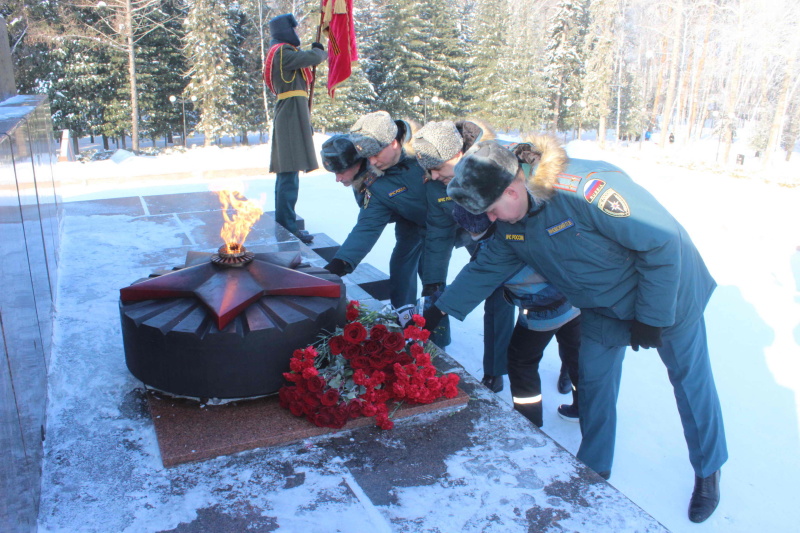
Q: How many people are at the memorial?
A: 6